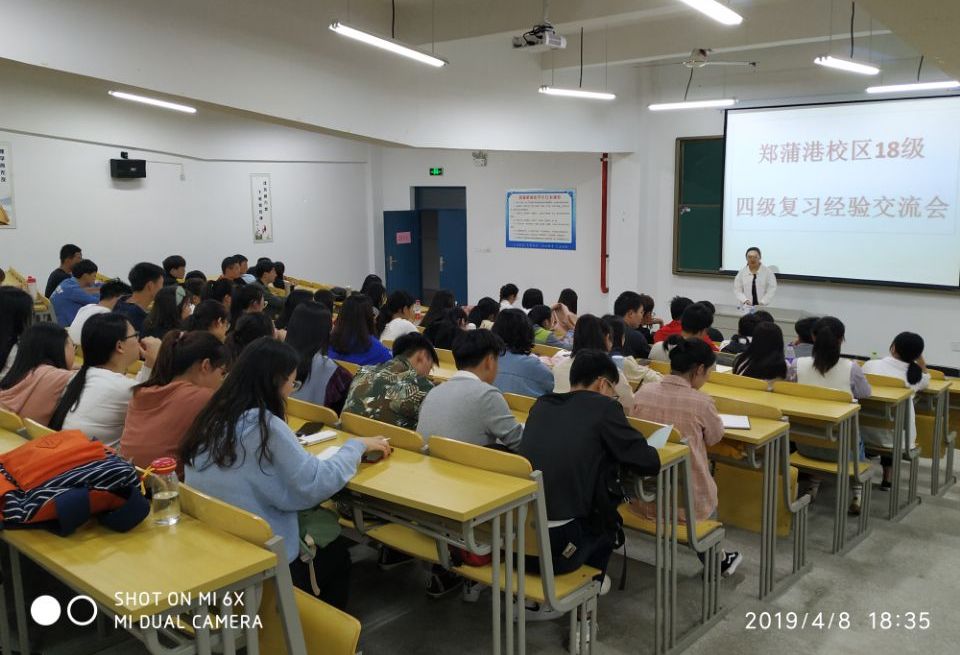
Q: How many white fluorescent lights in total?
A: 7